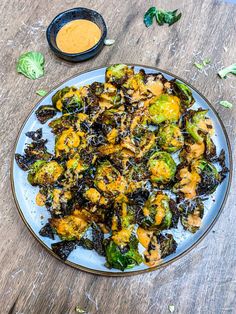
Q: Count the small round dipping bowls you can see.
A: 1